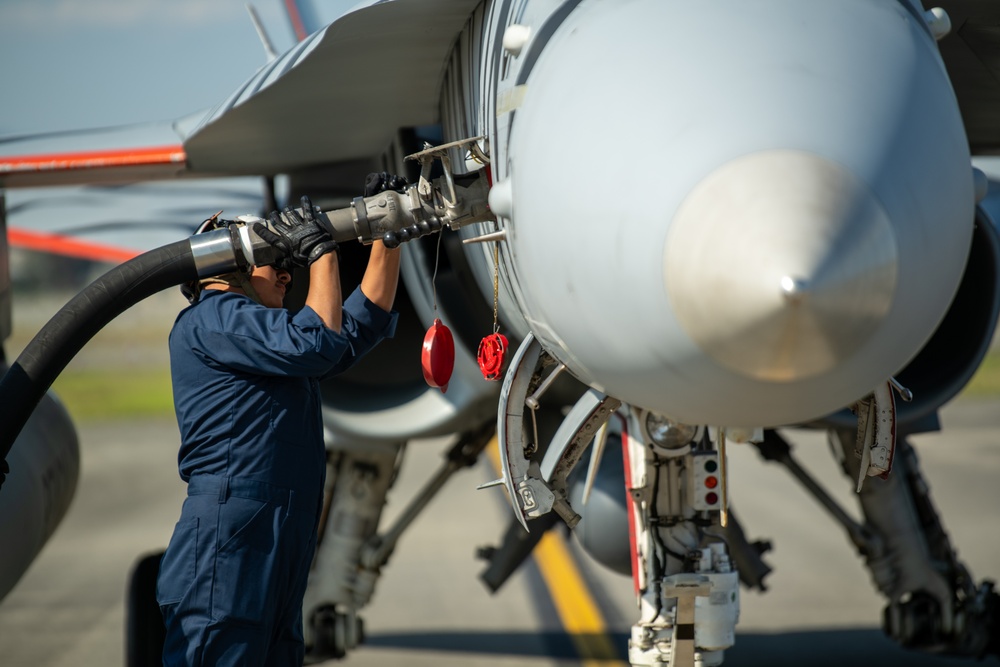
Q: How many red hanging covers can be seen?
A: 2